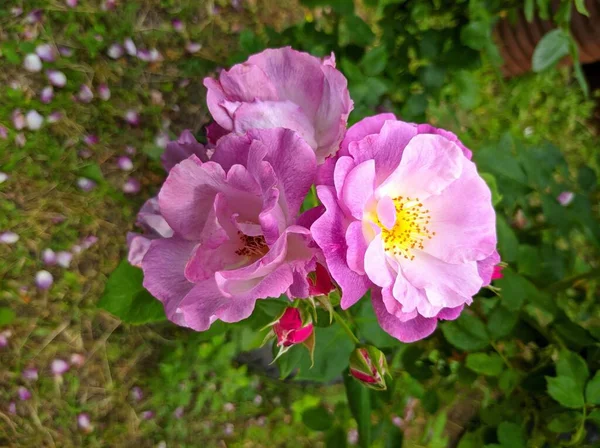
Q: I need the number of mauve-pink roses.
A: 3